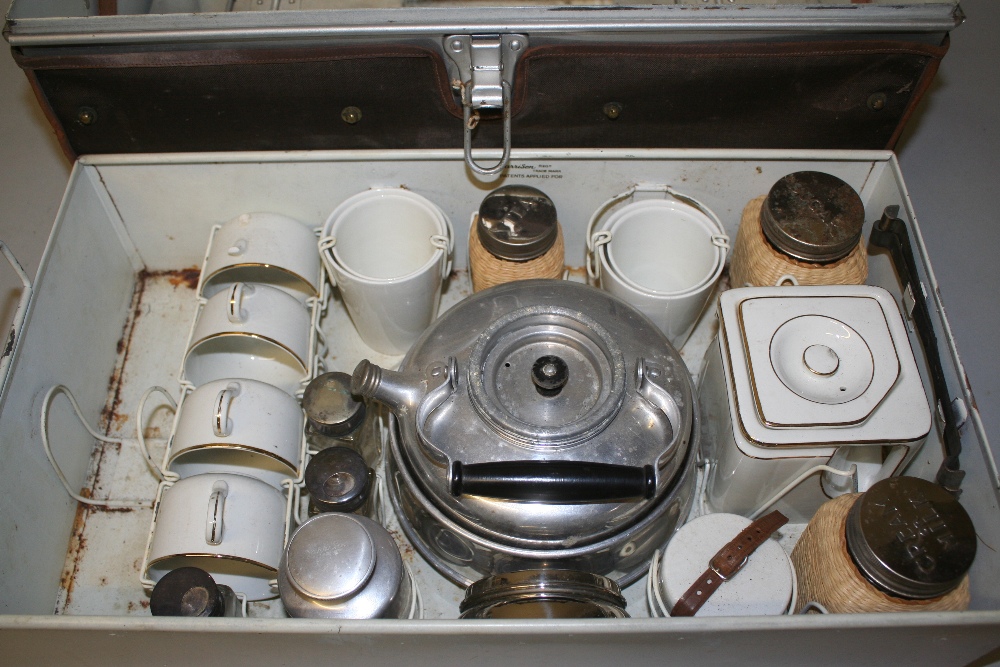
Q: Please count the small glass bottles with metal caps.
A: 3